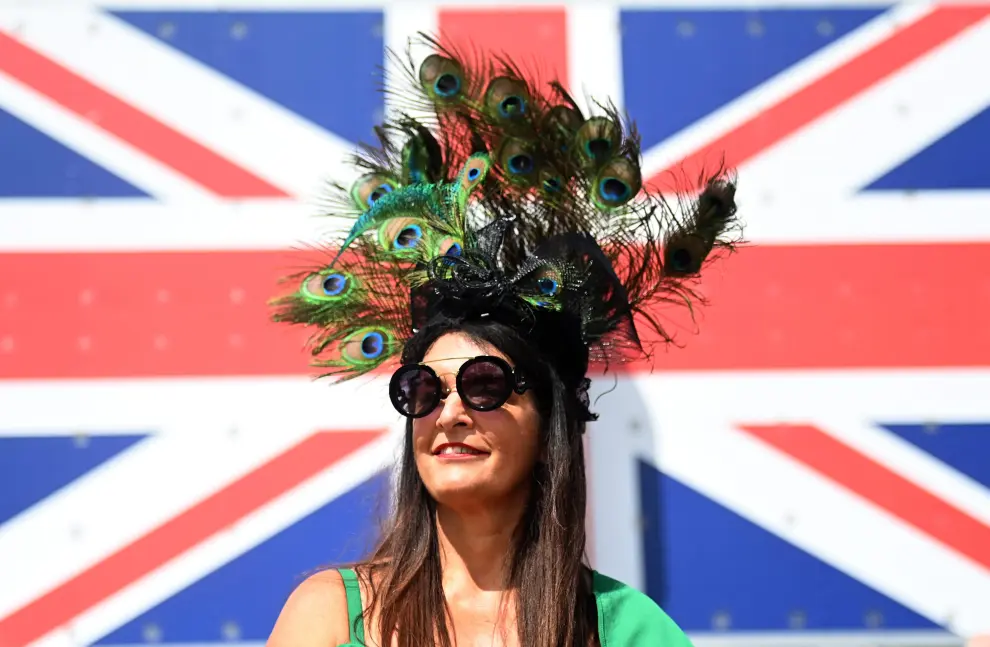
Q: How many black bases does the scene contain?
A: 1